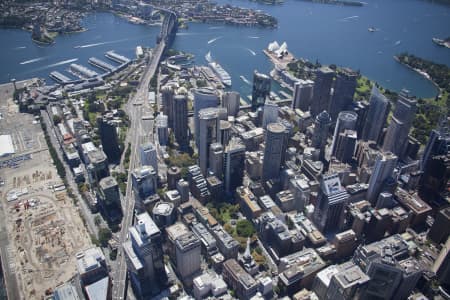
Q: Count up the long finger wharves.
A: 4